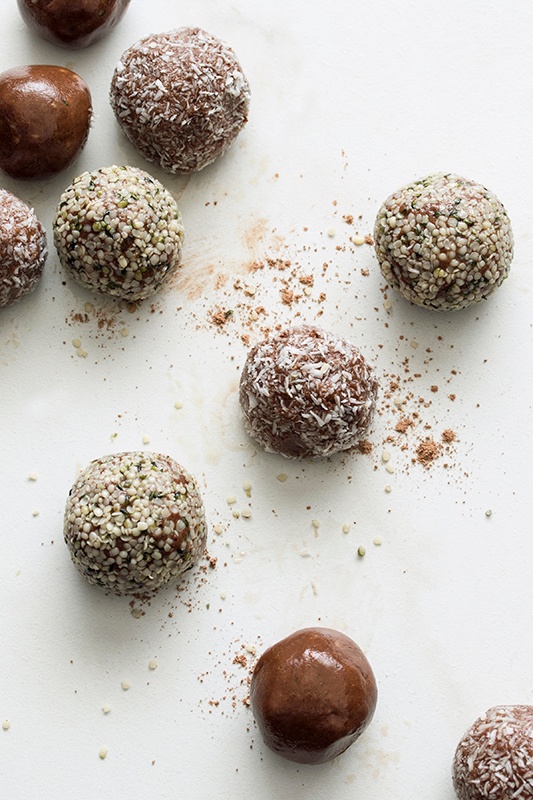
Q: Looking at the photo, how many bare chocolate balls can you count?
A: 3